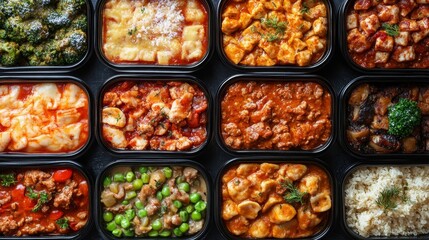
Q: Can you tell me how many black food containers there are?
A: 12